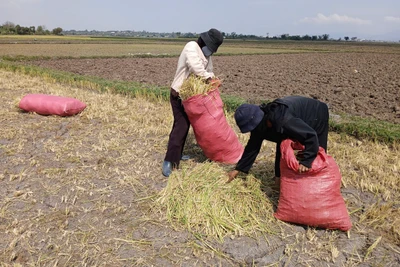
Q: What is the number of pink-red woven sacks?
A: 3